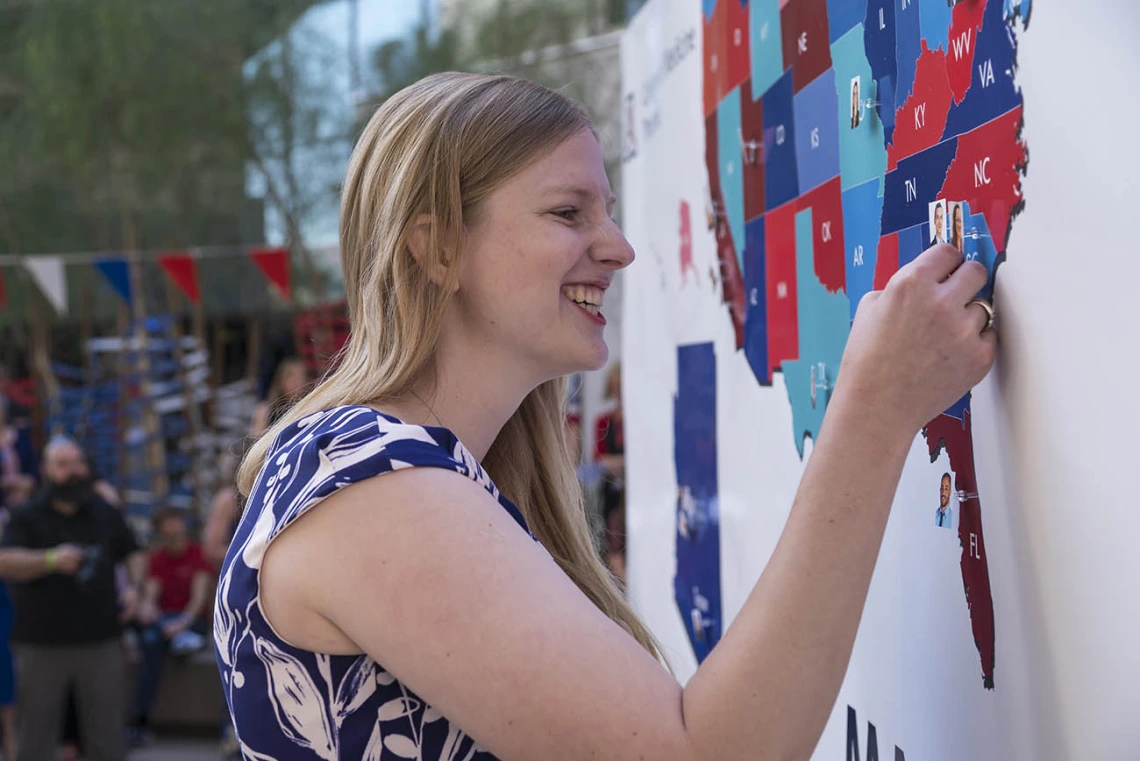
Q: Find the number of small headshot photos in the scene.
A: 4